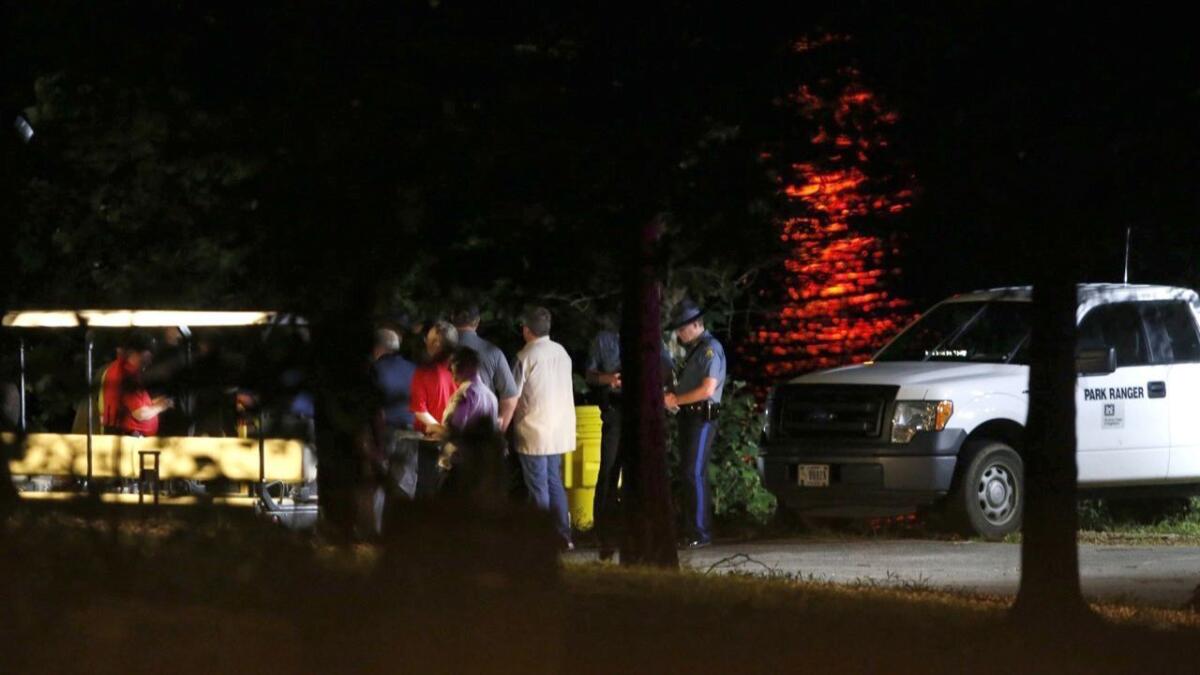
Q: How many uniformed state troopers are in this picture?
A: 2